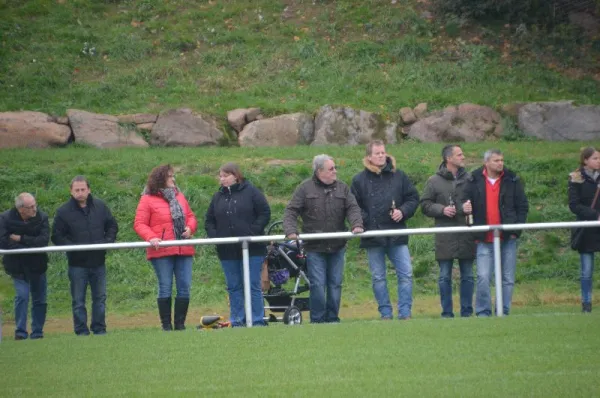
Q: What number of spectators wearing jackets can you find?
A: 9